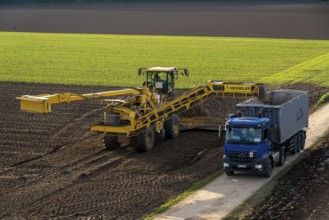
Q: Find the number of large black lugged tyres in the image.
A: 3